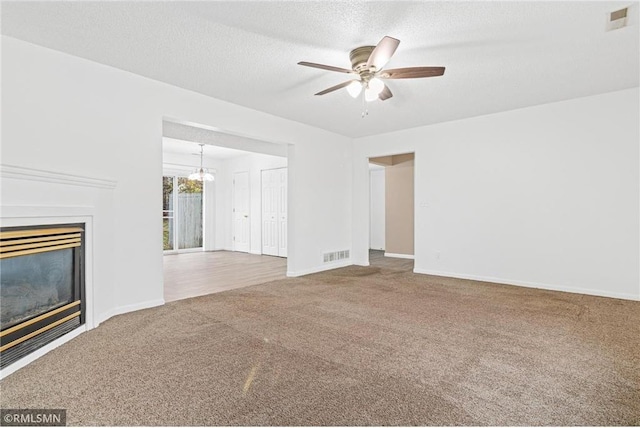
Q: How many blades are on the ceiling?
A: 5